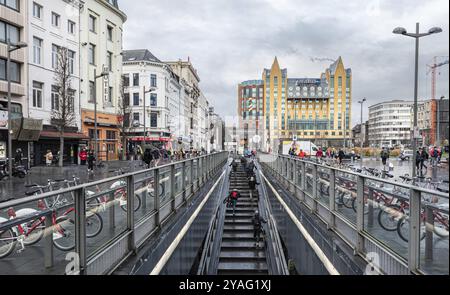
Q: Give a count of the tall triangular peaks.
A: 2